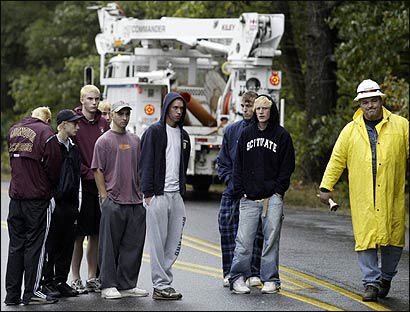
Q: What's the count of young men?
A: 8